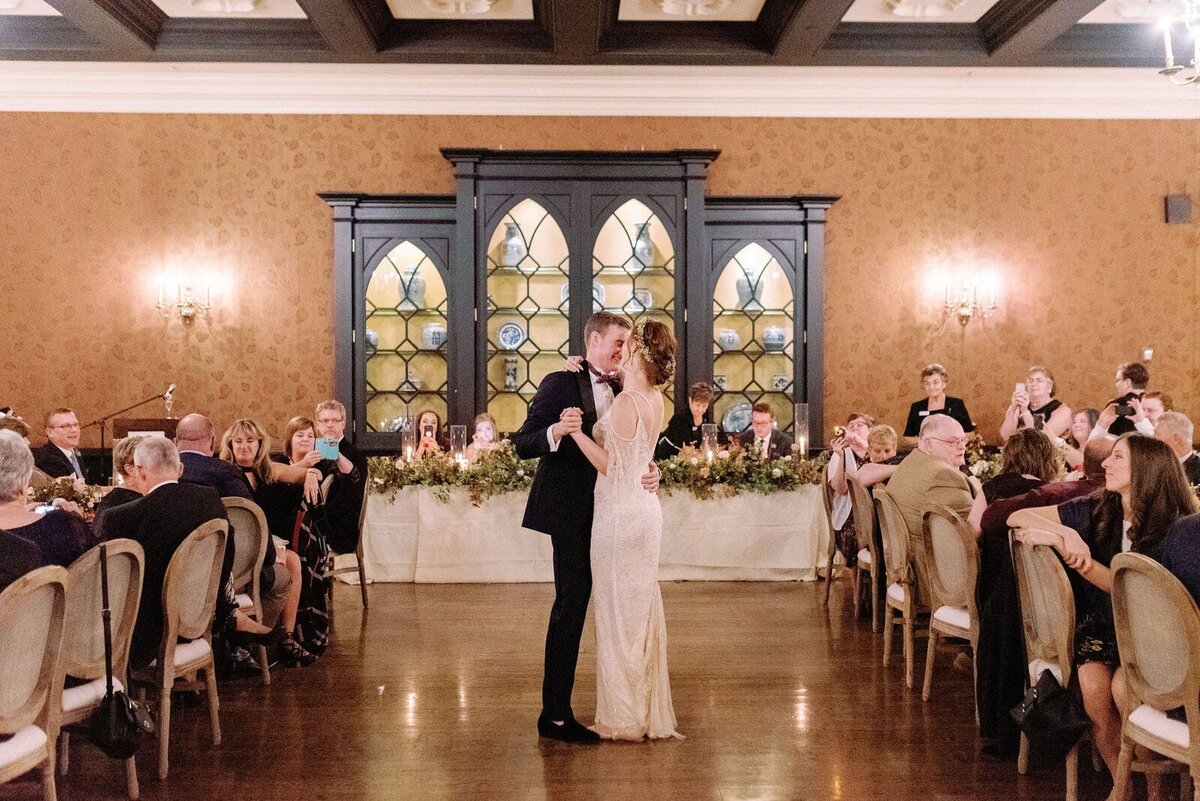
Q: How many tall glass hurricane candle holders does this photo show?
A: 4